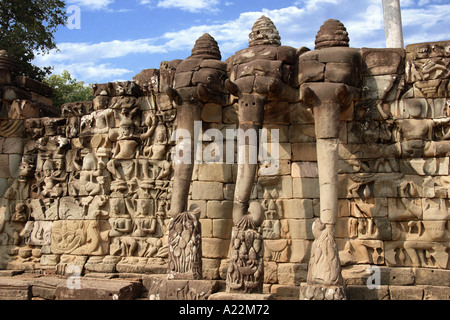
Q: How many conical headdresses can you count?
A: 3